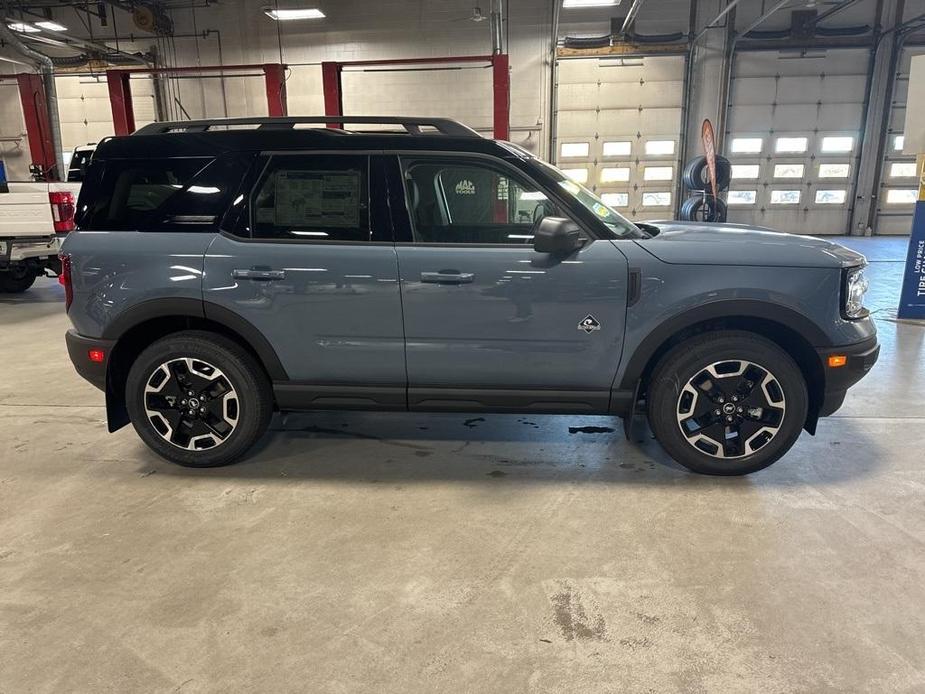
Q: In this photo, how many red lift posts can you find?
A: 5